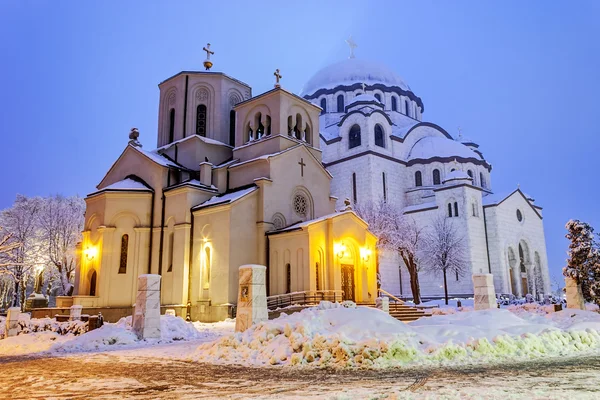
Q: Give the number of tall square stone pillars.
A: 4